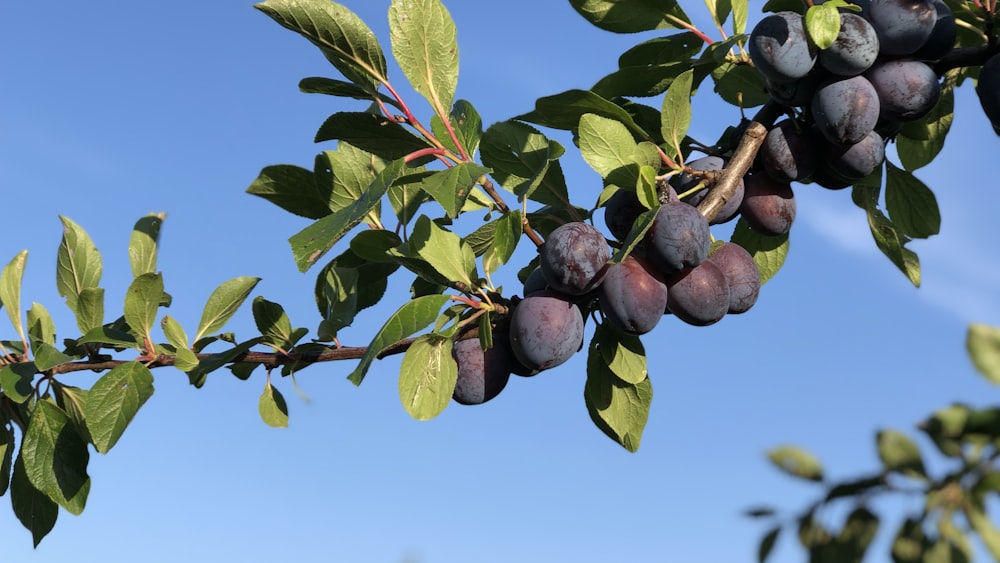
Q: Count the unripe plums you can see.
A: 0